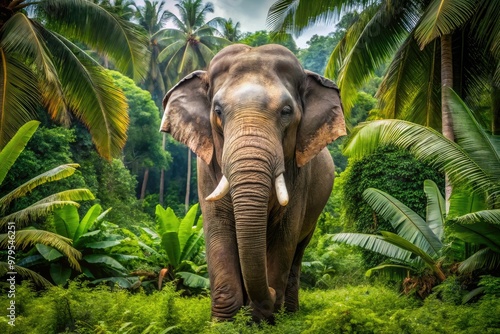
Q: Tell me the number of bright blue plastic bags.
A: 0